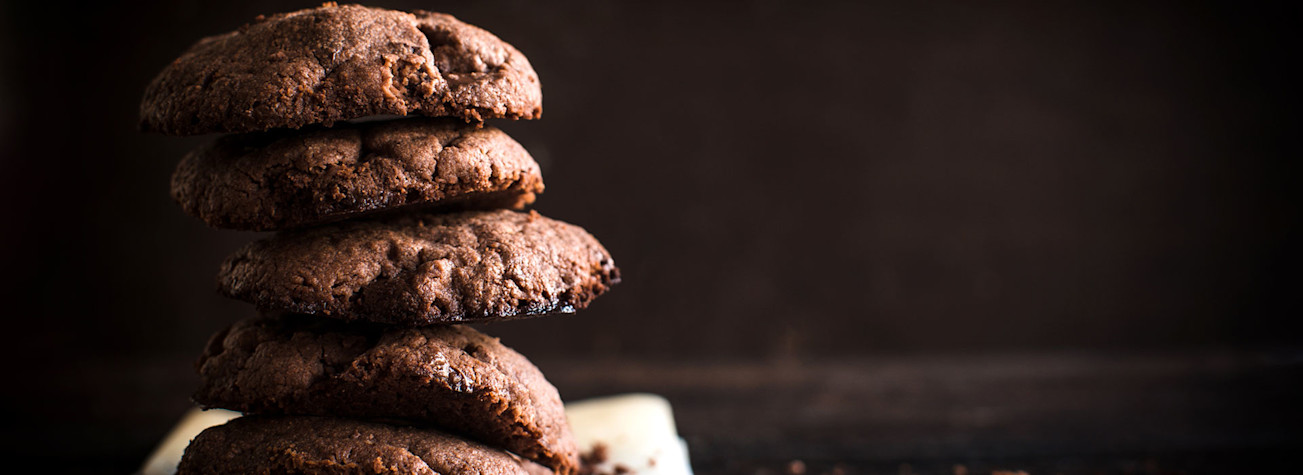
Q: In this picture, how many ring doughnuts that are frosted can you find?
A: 0